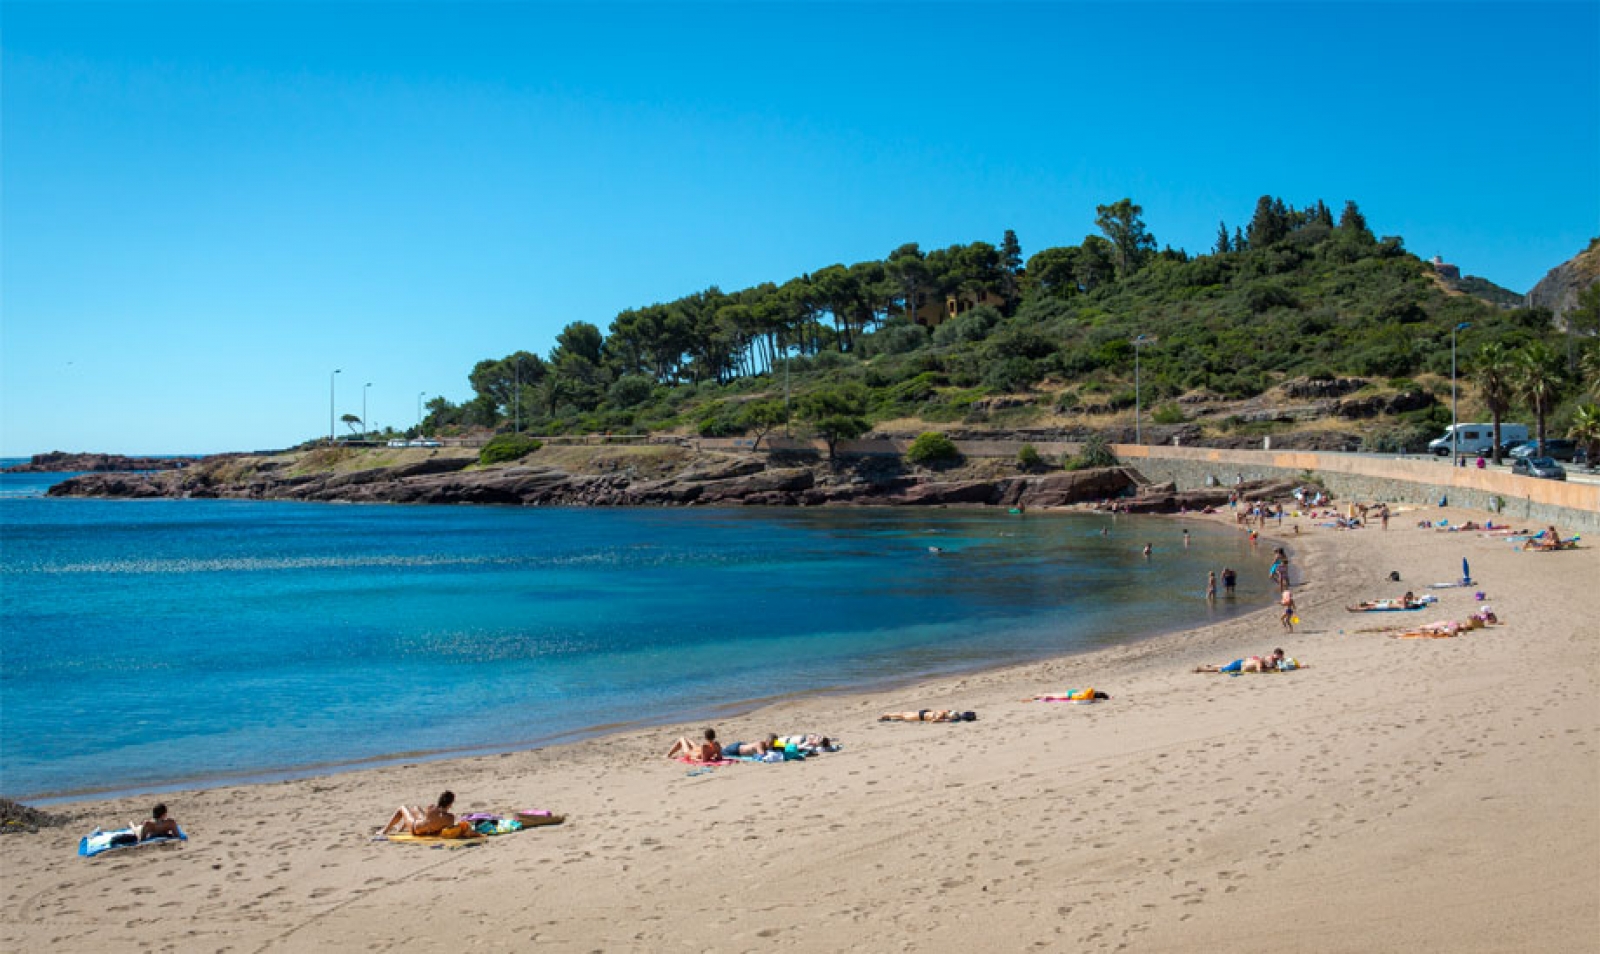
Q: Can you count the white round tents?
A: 0